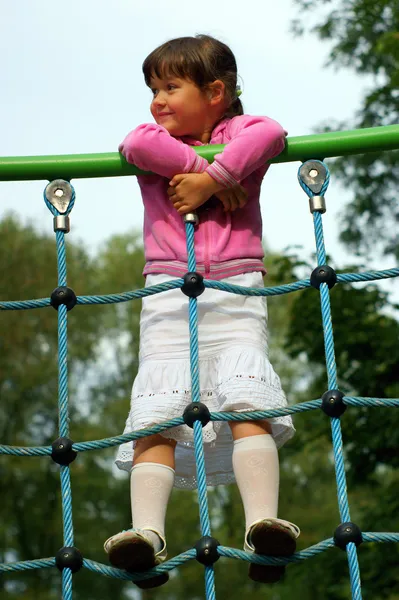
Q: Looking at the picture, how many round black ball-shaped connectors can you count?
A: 9